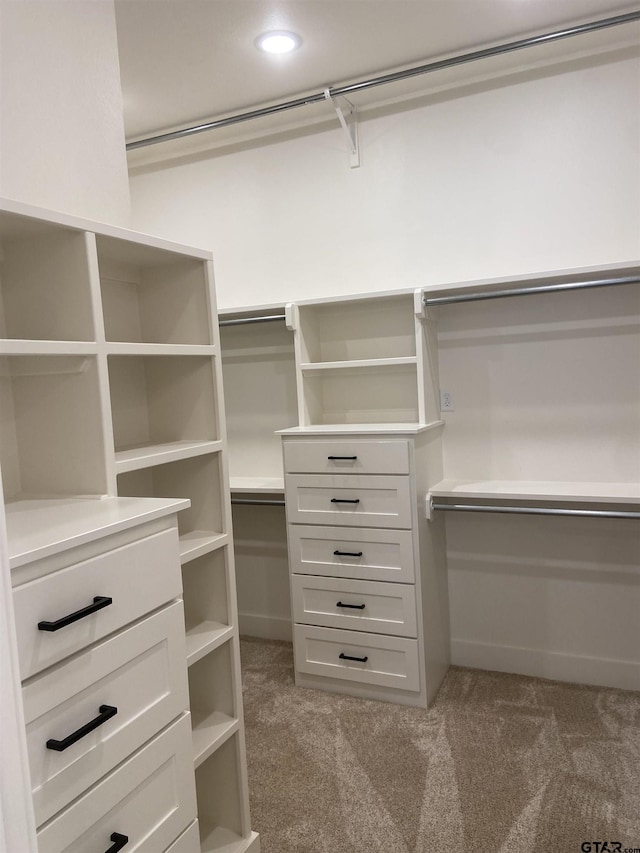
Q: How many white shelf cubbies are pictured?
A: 10